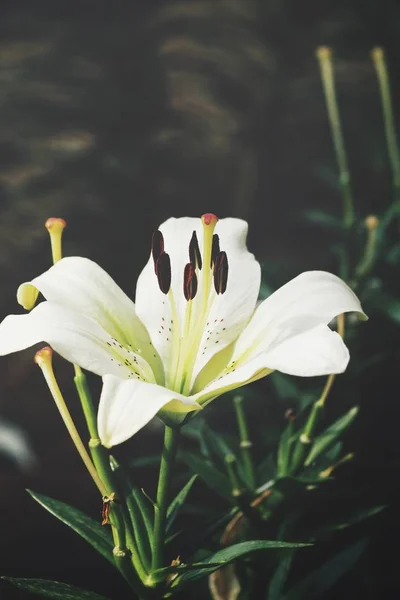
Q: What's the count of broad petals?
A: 6